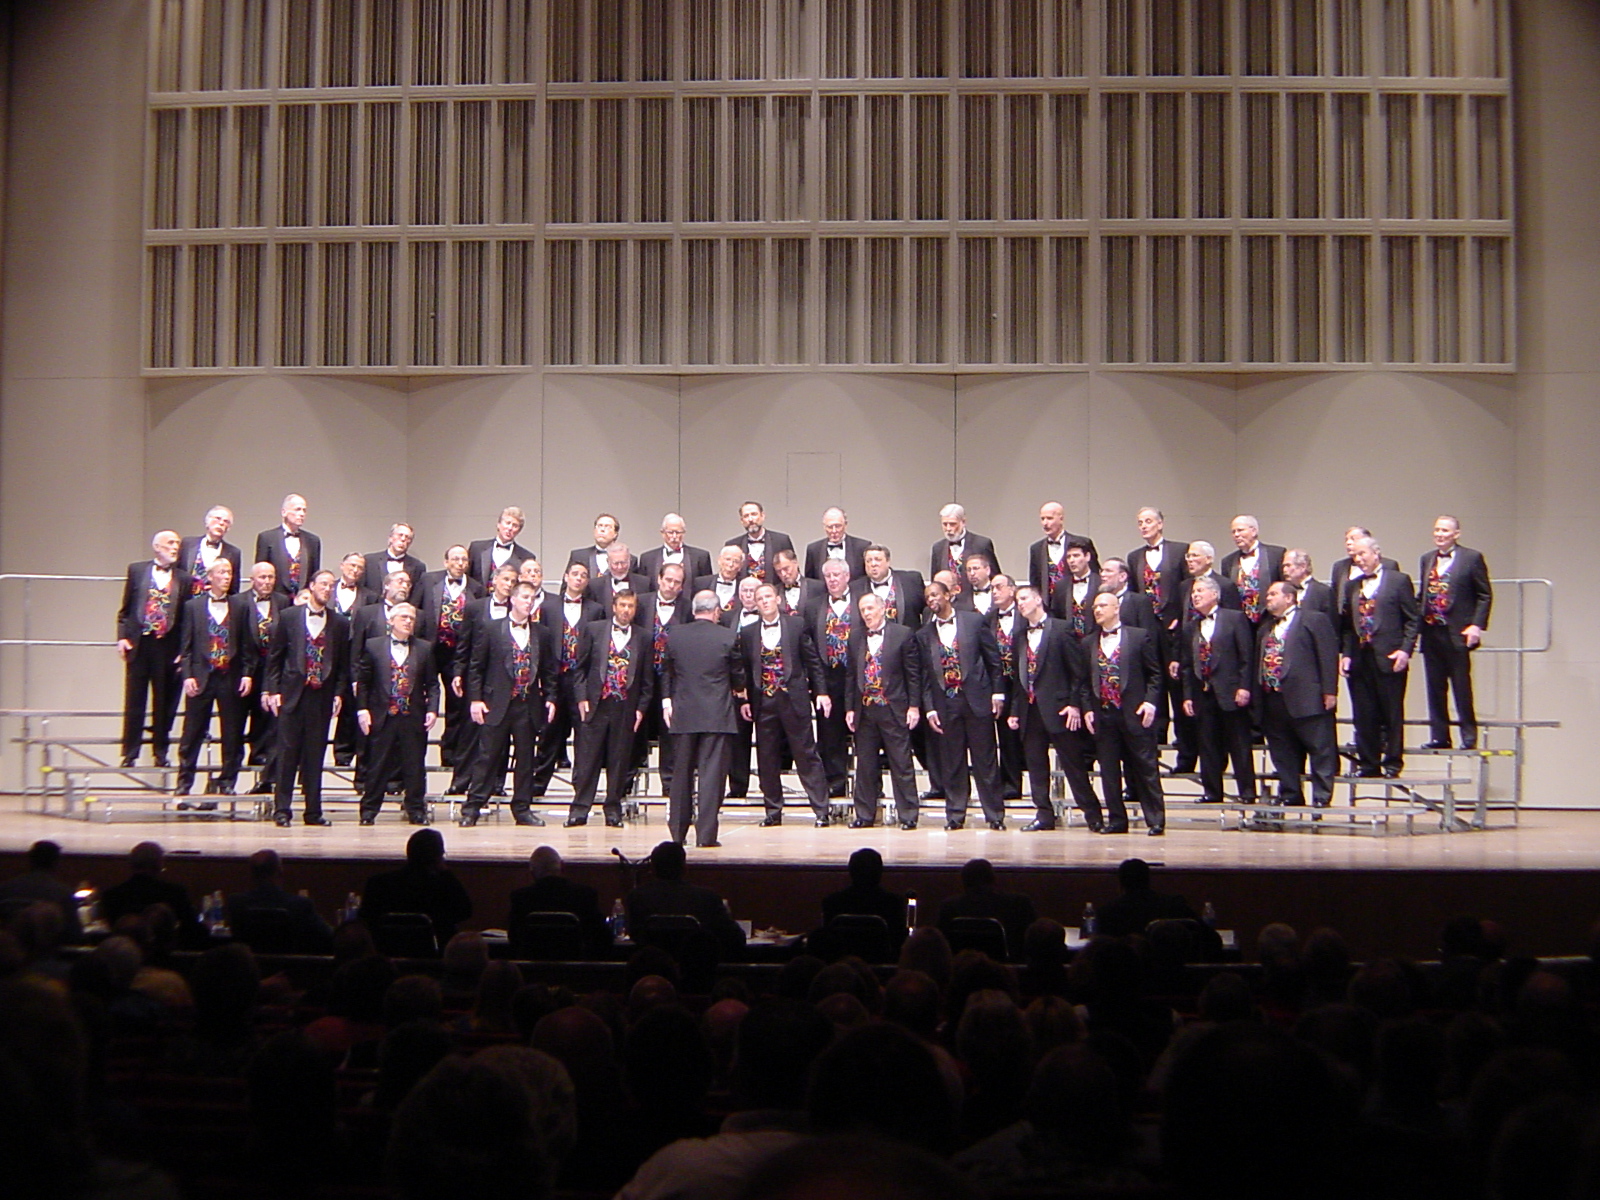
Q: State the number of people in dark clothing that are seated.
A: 9